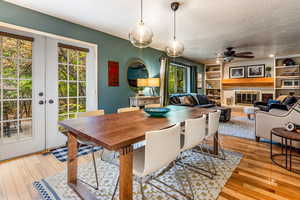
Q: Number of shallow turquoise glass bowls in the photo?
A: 1